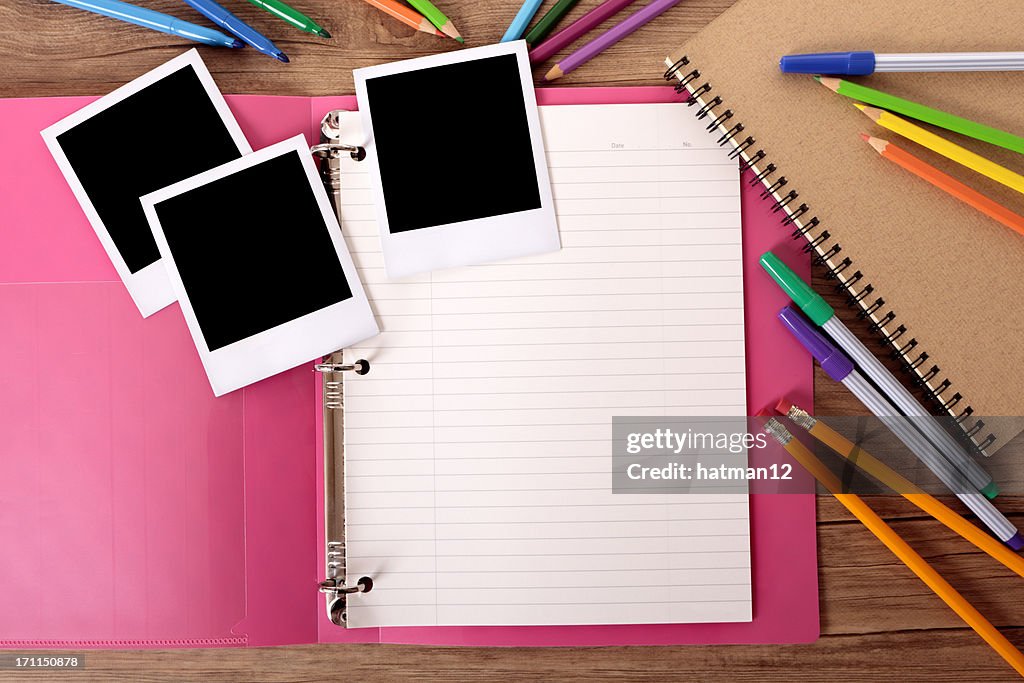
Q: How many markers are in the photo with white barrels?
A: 3